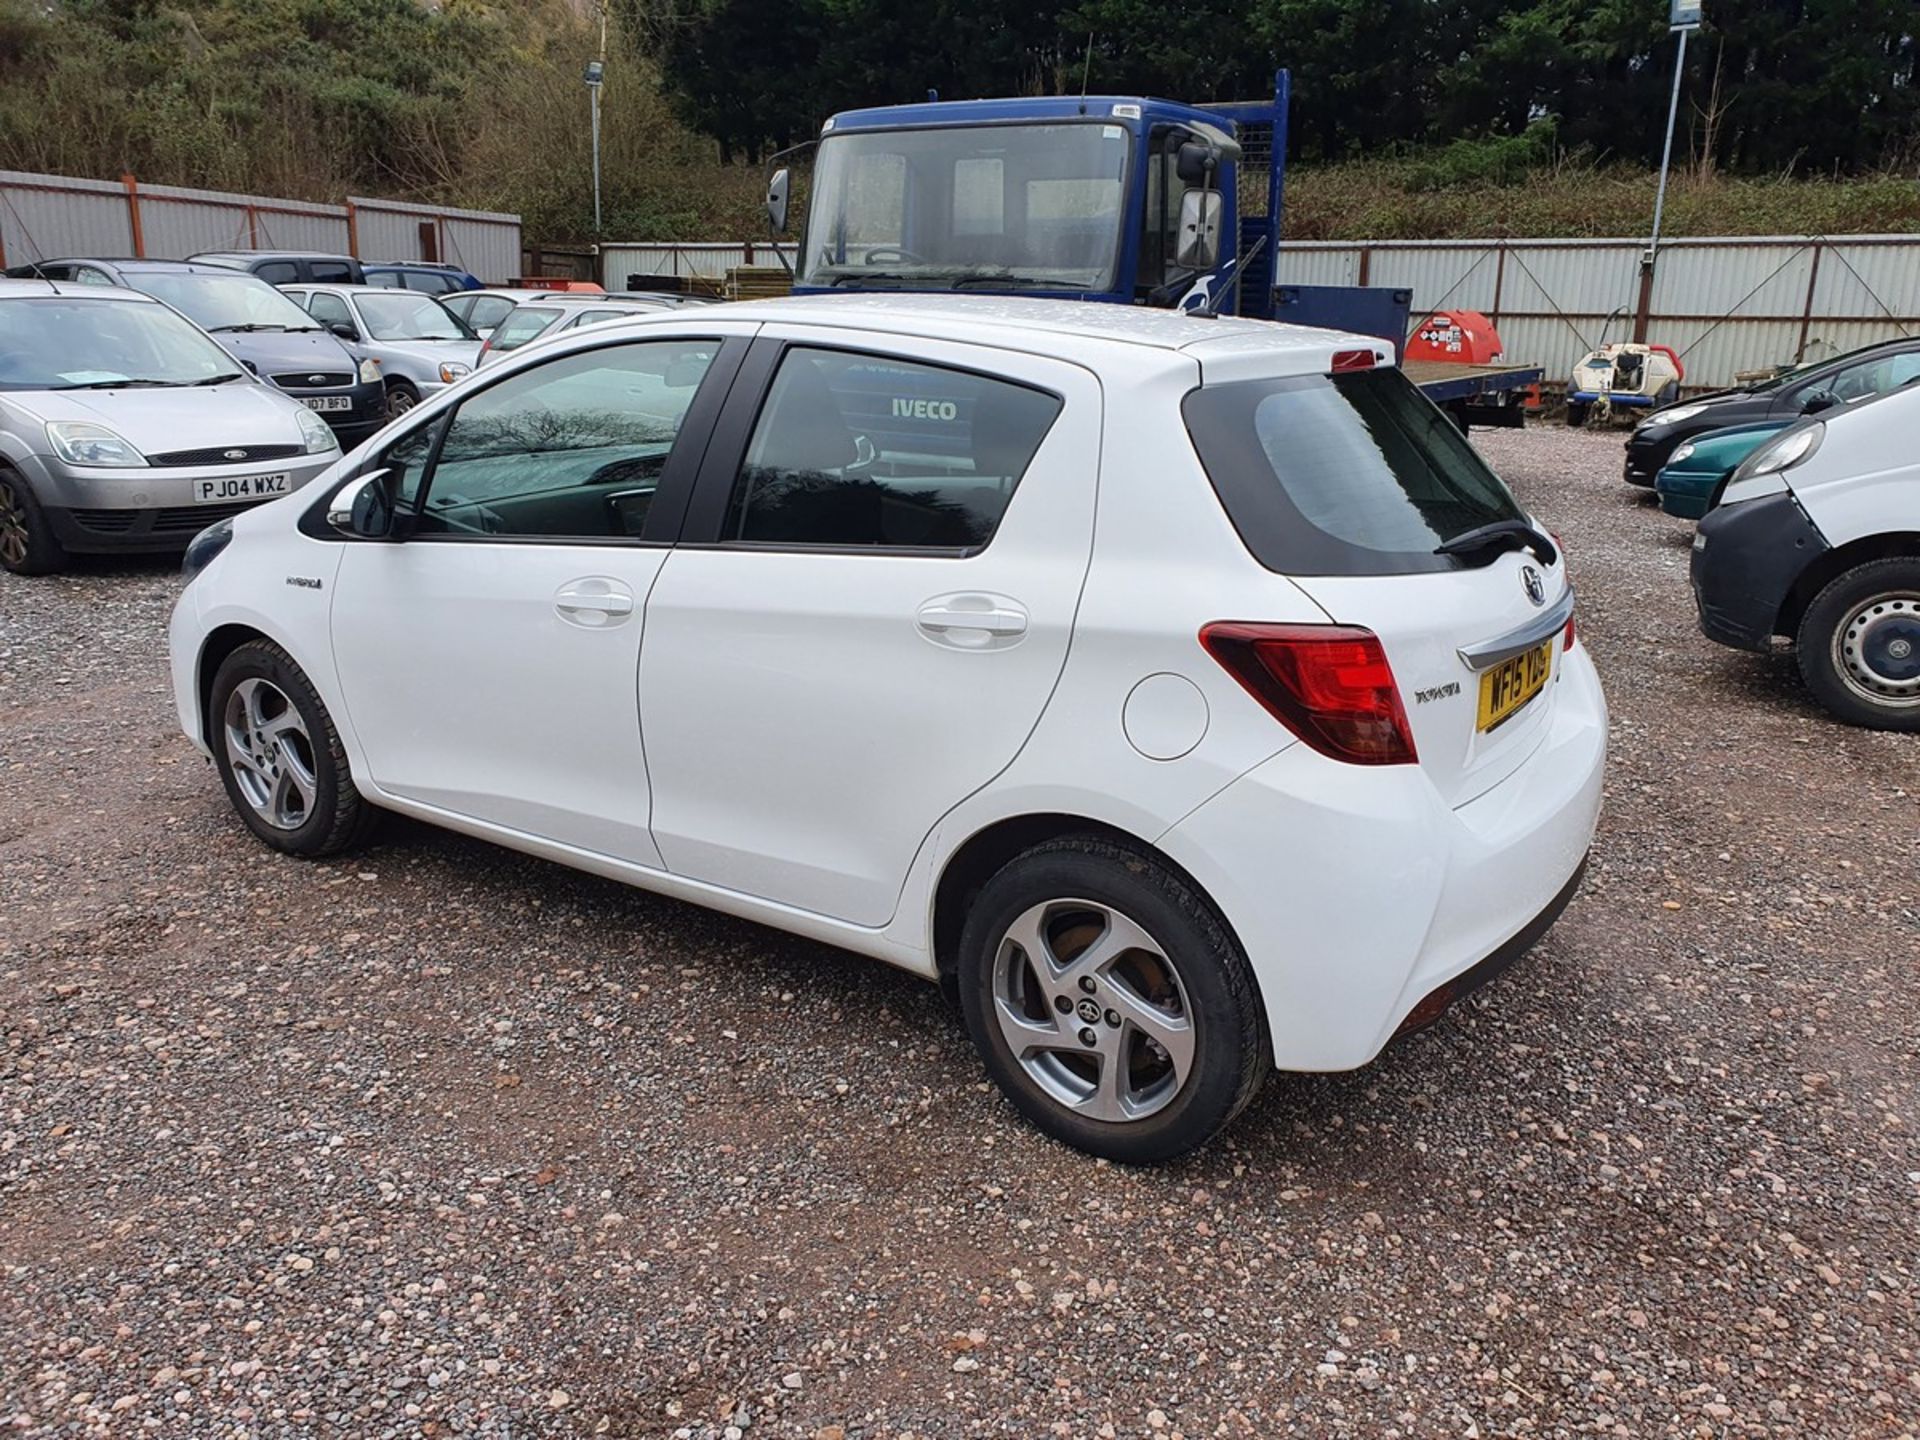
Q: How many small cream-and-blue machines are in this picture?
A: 1